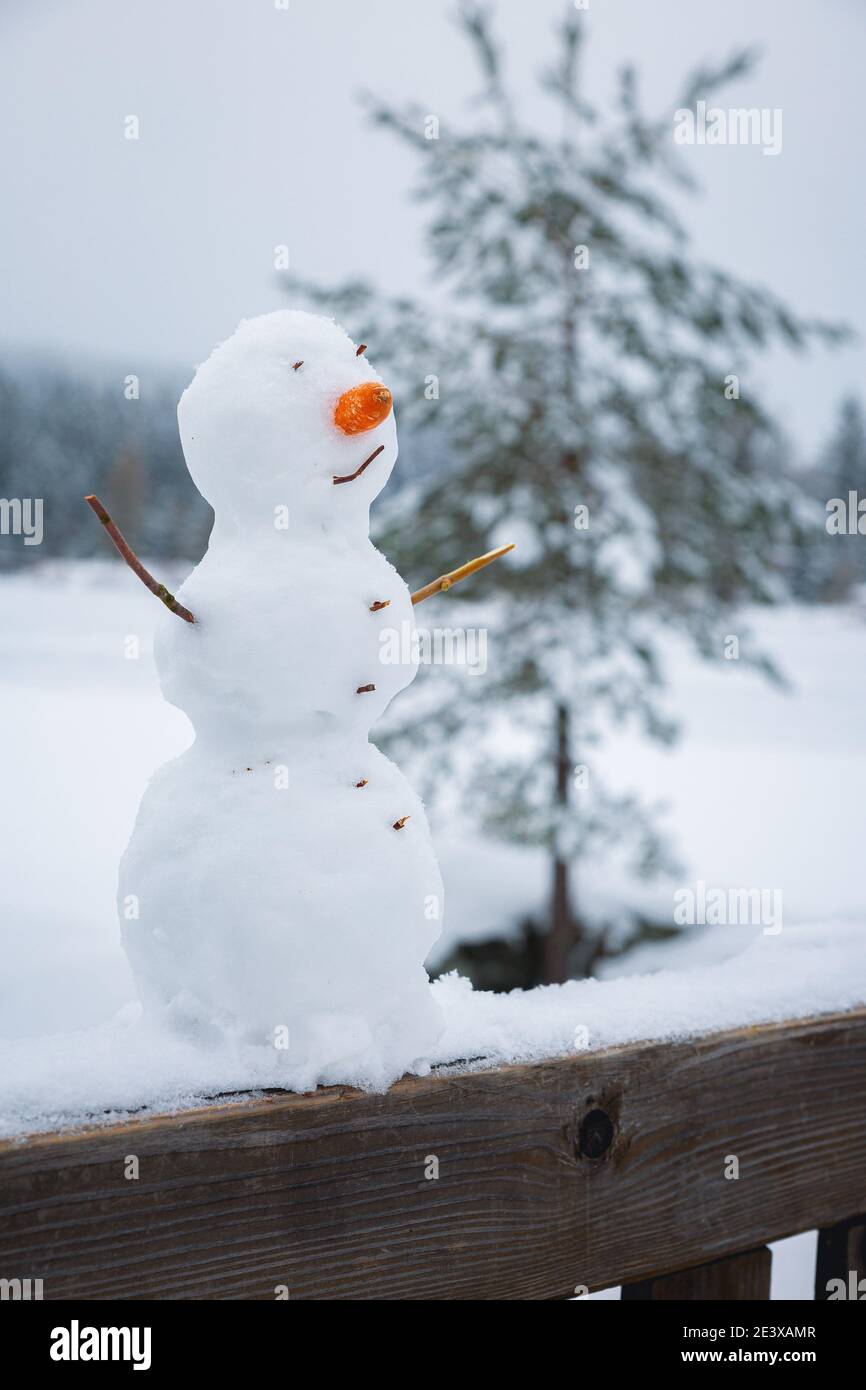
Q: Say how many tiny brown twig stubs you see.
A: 6